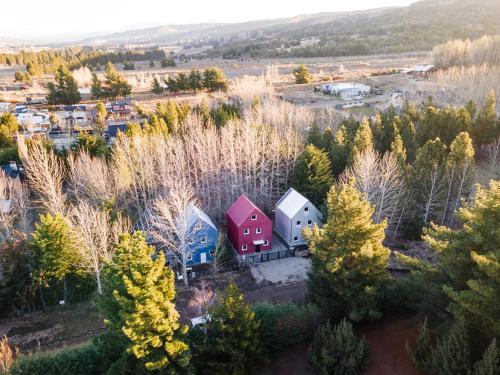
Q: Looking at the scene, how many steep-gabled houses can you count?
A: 3